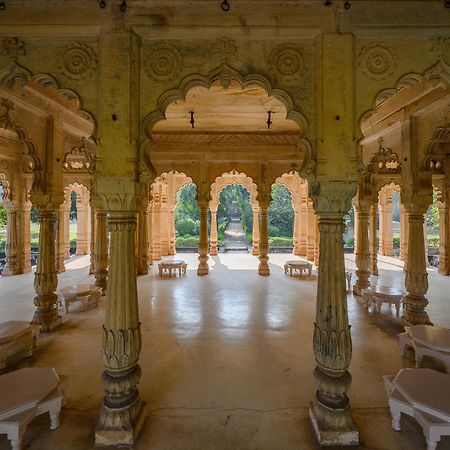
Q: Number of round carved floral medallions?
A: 4